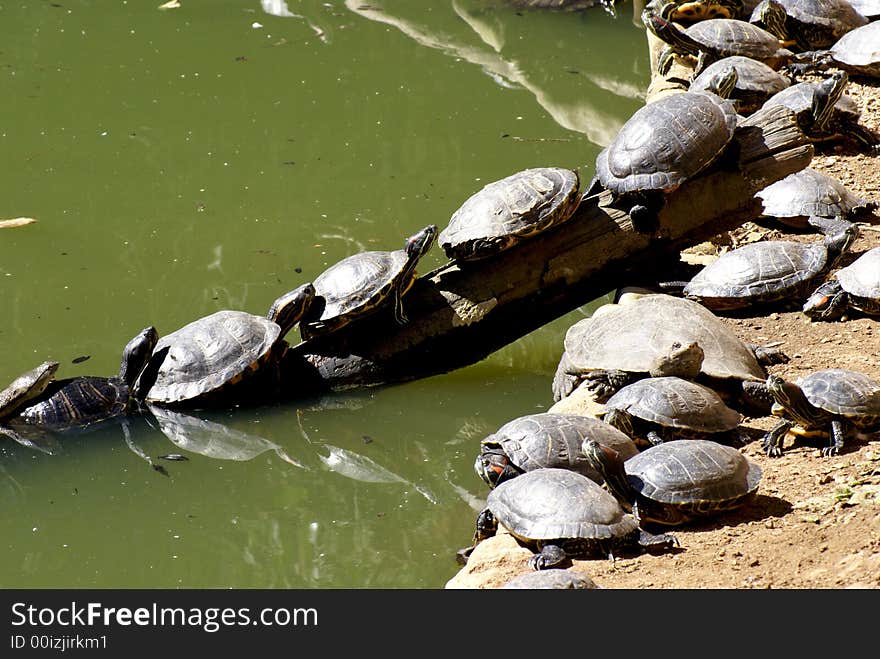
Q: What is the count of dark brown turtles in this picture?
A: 1